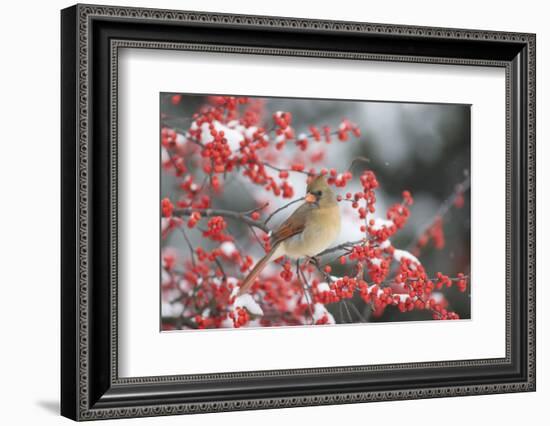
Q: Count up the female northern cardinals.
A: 1